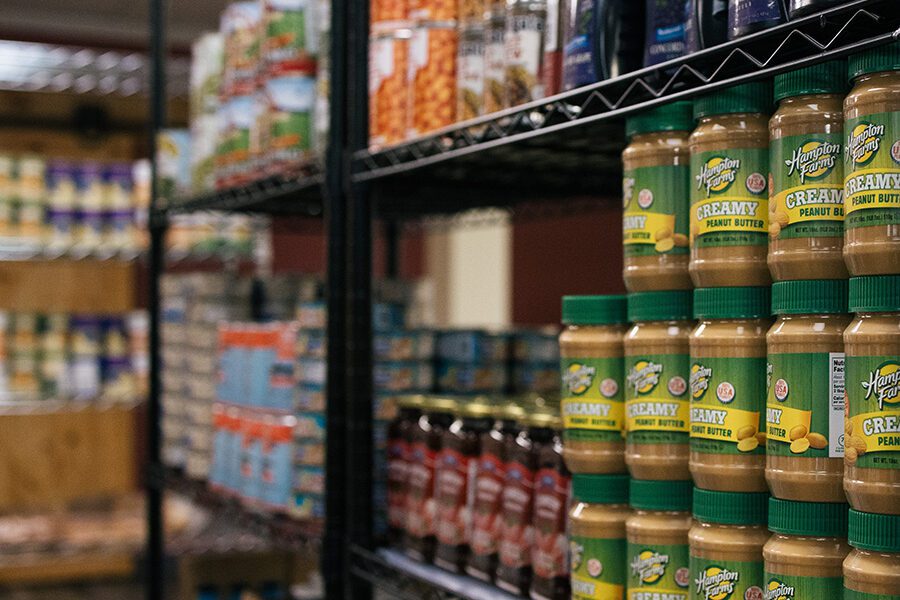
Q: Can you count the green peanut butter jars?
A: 14